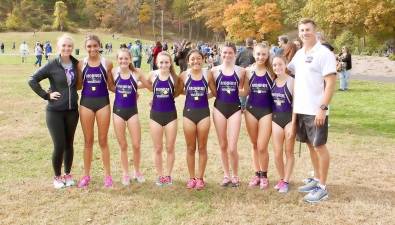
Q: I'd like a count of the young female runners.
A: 7